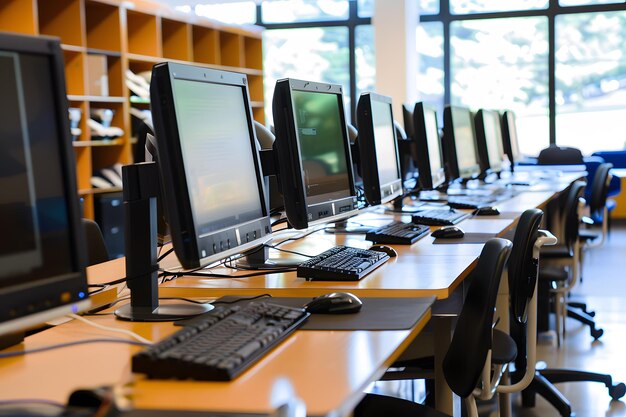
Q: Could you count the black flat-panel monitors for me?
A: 8